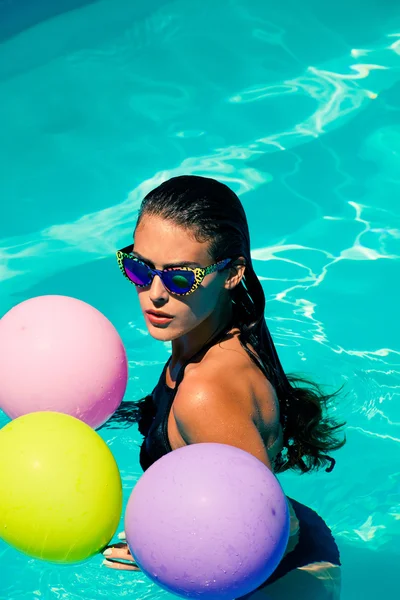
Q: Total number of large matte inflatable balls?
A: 3